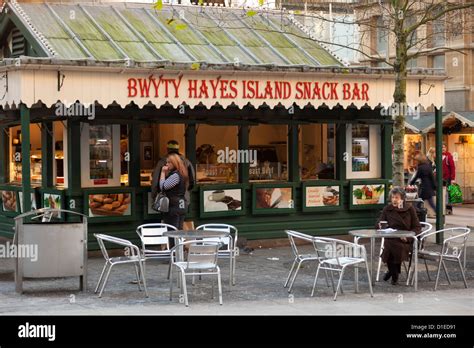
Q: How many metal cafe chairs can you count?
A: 8